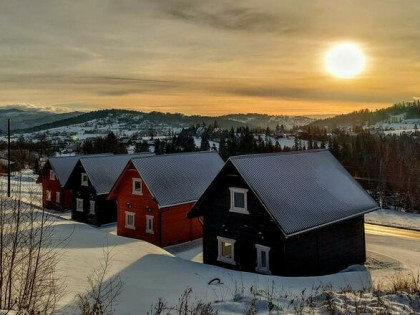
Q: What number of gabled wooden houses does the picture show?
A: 4